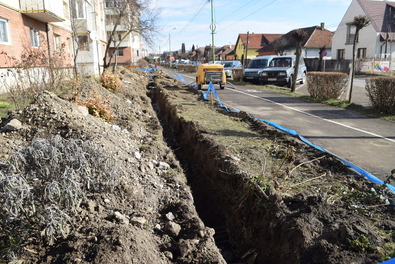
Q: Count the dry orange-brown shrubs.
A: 2